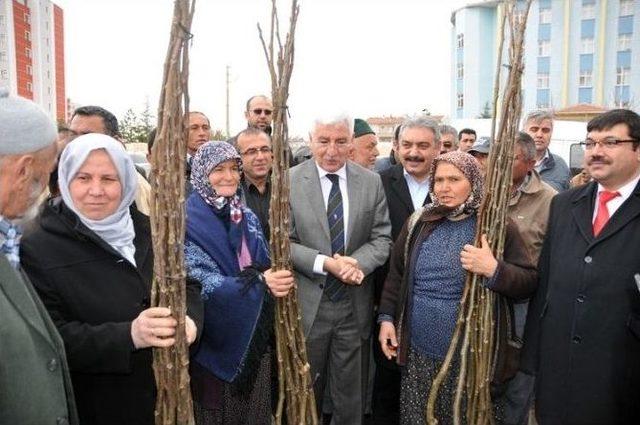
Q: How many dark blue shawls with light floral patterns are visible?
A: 1